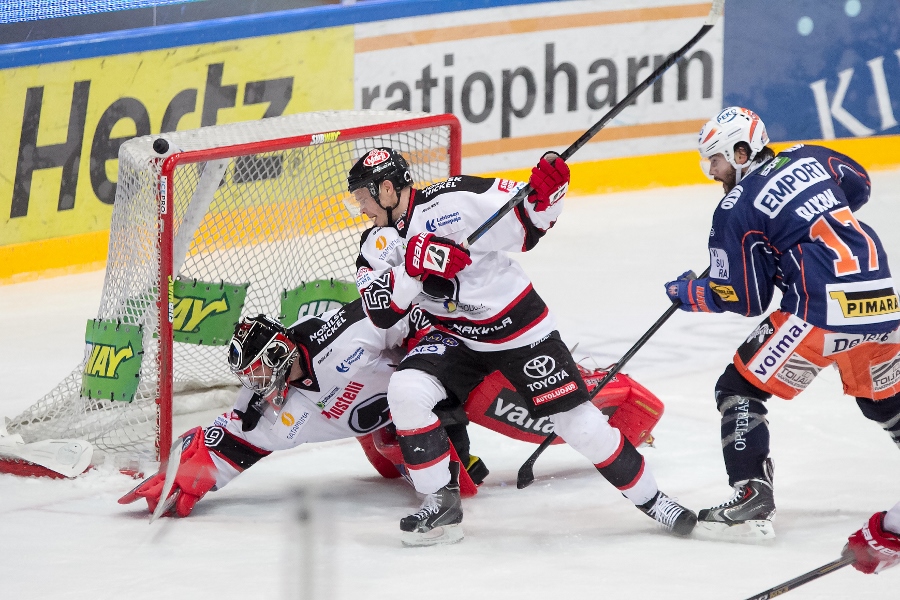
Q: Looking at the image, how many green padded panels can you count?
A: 3